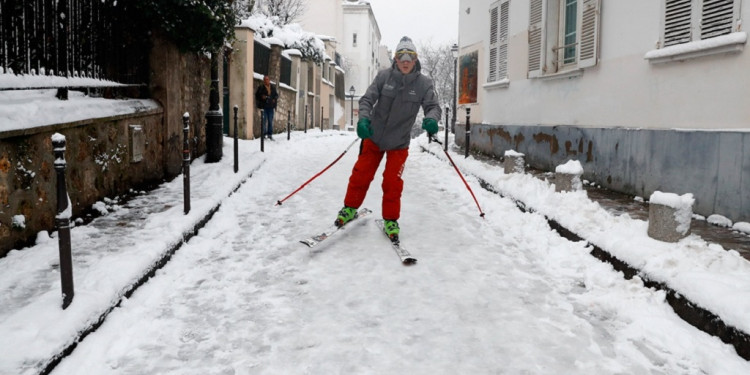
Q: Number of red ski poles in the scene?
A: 2